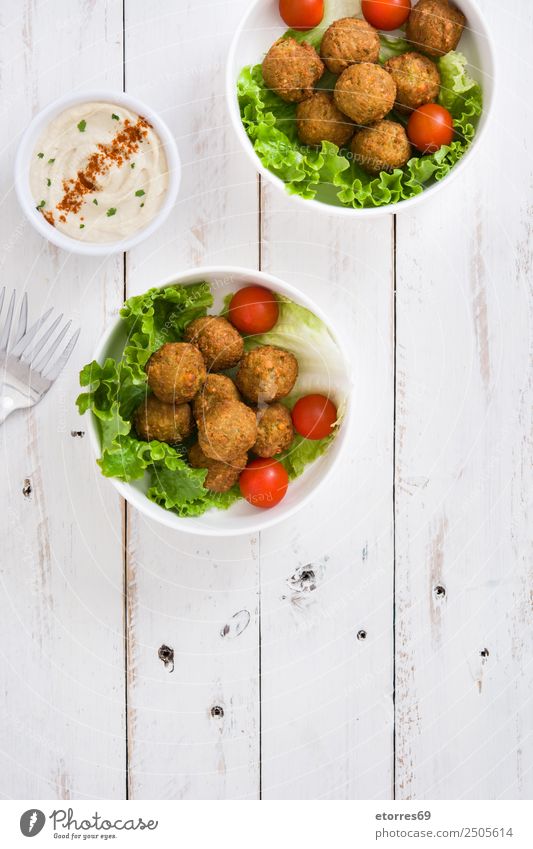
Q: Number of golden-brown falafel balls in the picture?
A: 15